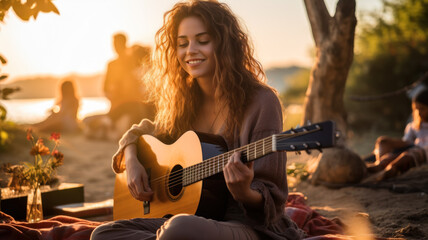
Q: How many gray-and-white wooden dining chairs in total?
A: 0